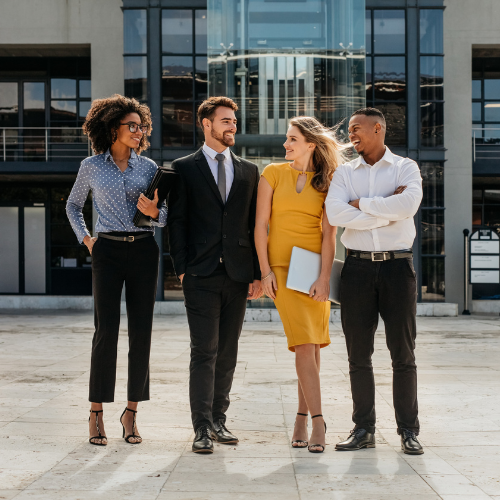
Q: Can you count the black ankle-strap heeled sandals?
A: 4